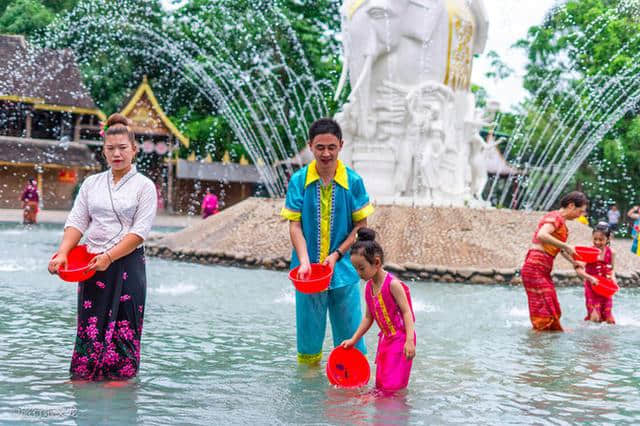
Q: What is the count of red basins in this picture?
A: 5